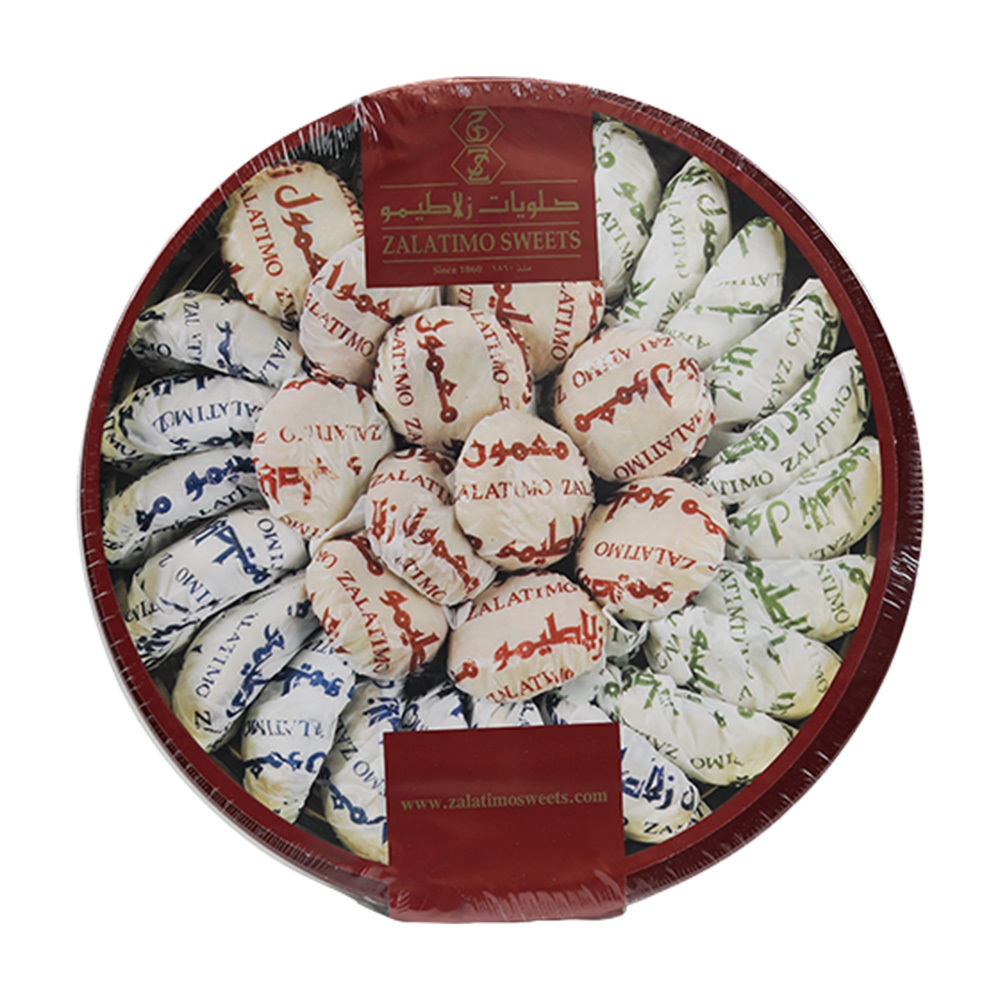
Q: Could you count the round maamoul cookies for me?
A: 11